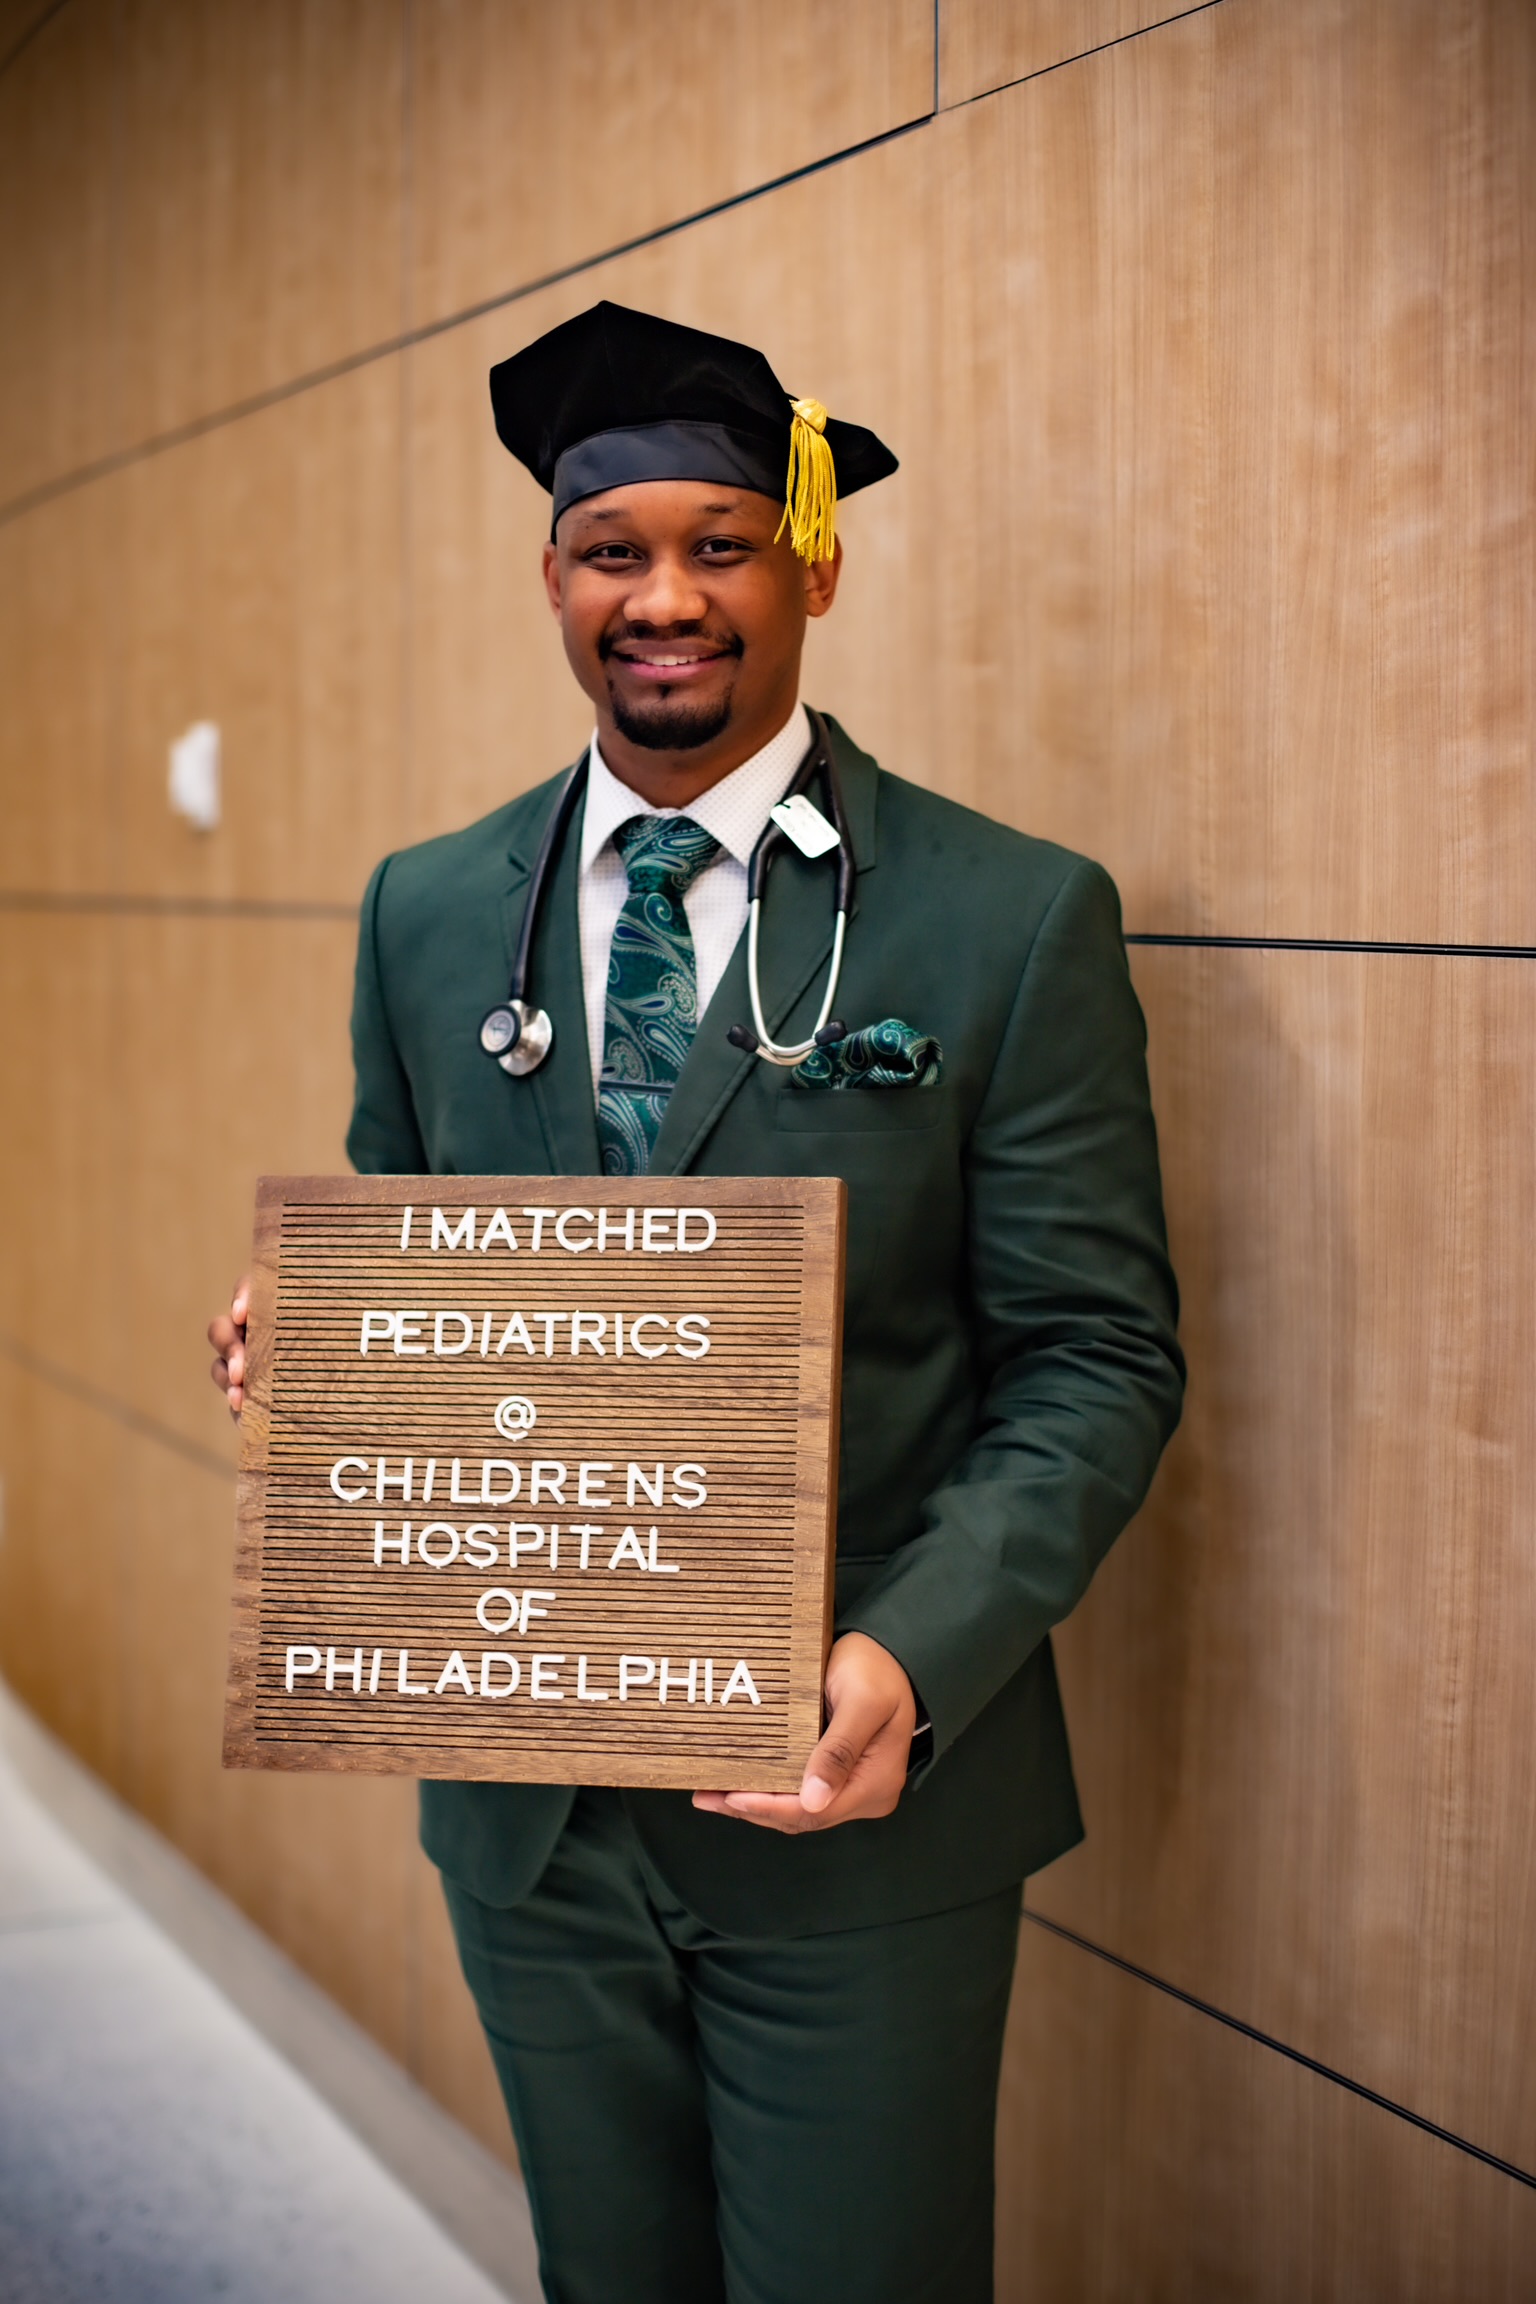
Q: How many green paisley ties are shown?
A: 1